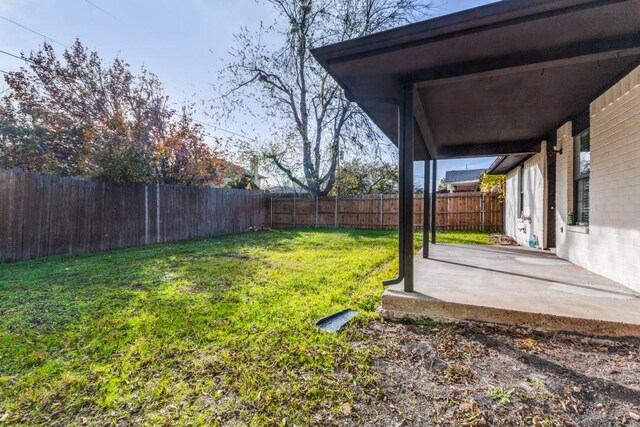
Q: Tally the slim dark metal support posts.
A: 3